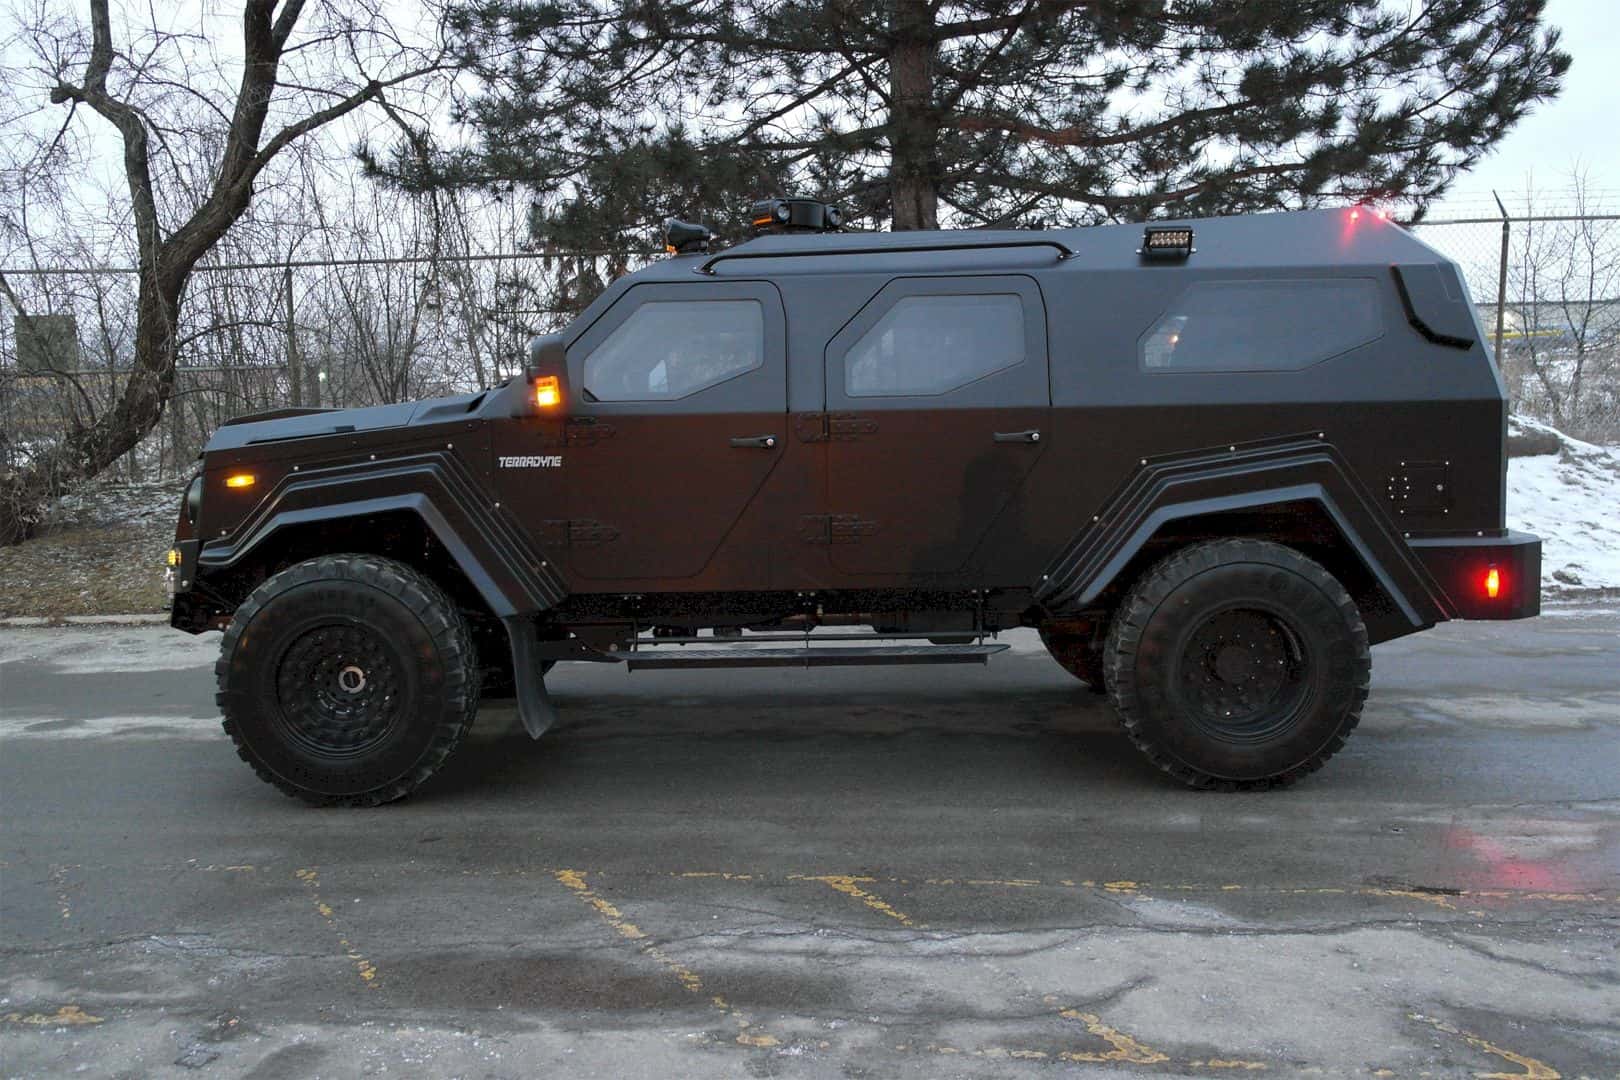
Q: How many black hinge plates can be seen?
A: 4